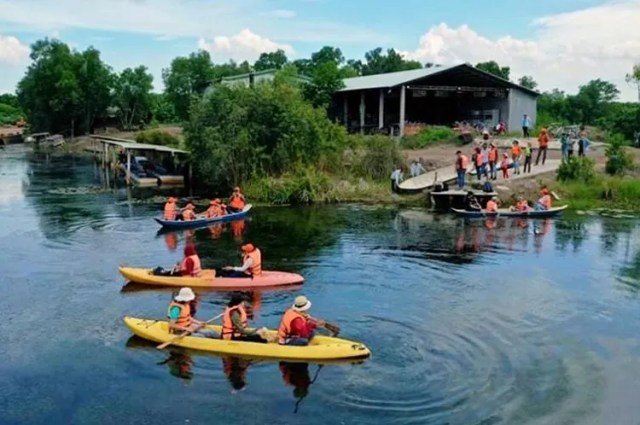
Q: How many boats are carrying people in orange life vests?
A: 4